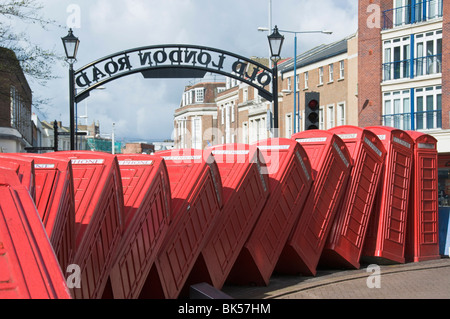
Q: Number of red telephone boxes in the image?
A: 12